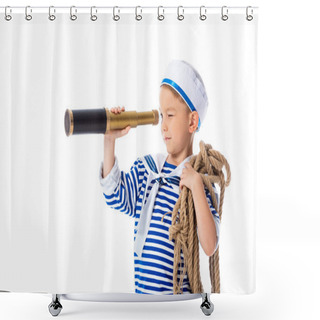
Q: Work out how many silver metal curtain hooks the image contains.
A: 12